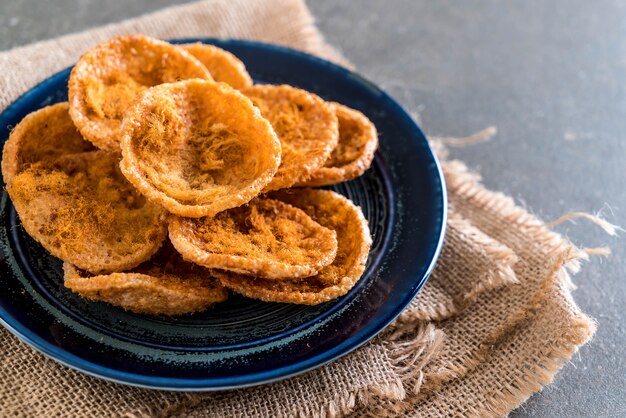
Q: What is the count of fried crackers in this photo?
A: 10